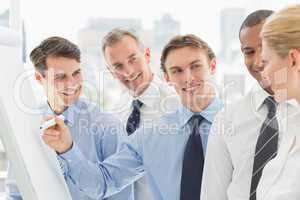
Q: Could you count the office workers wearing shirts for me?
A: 5